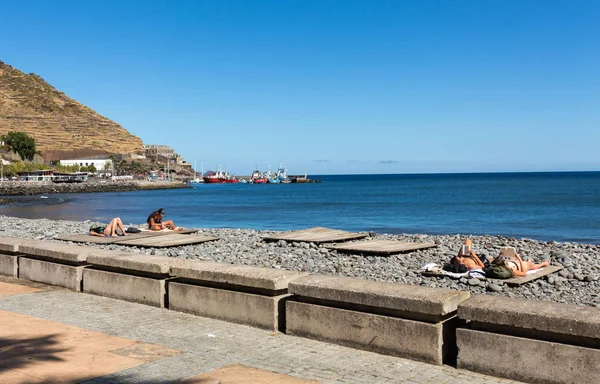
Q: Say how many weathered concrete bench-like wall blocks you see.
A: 6